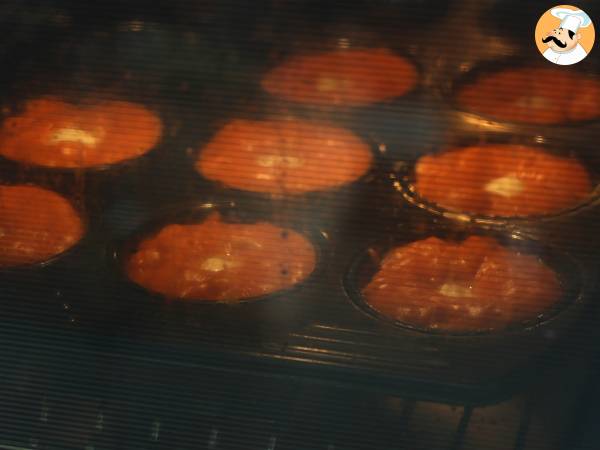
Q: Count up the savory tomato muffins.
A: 8